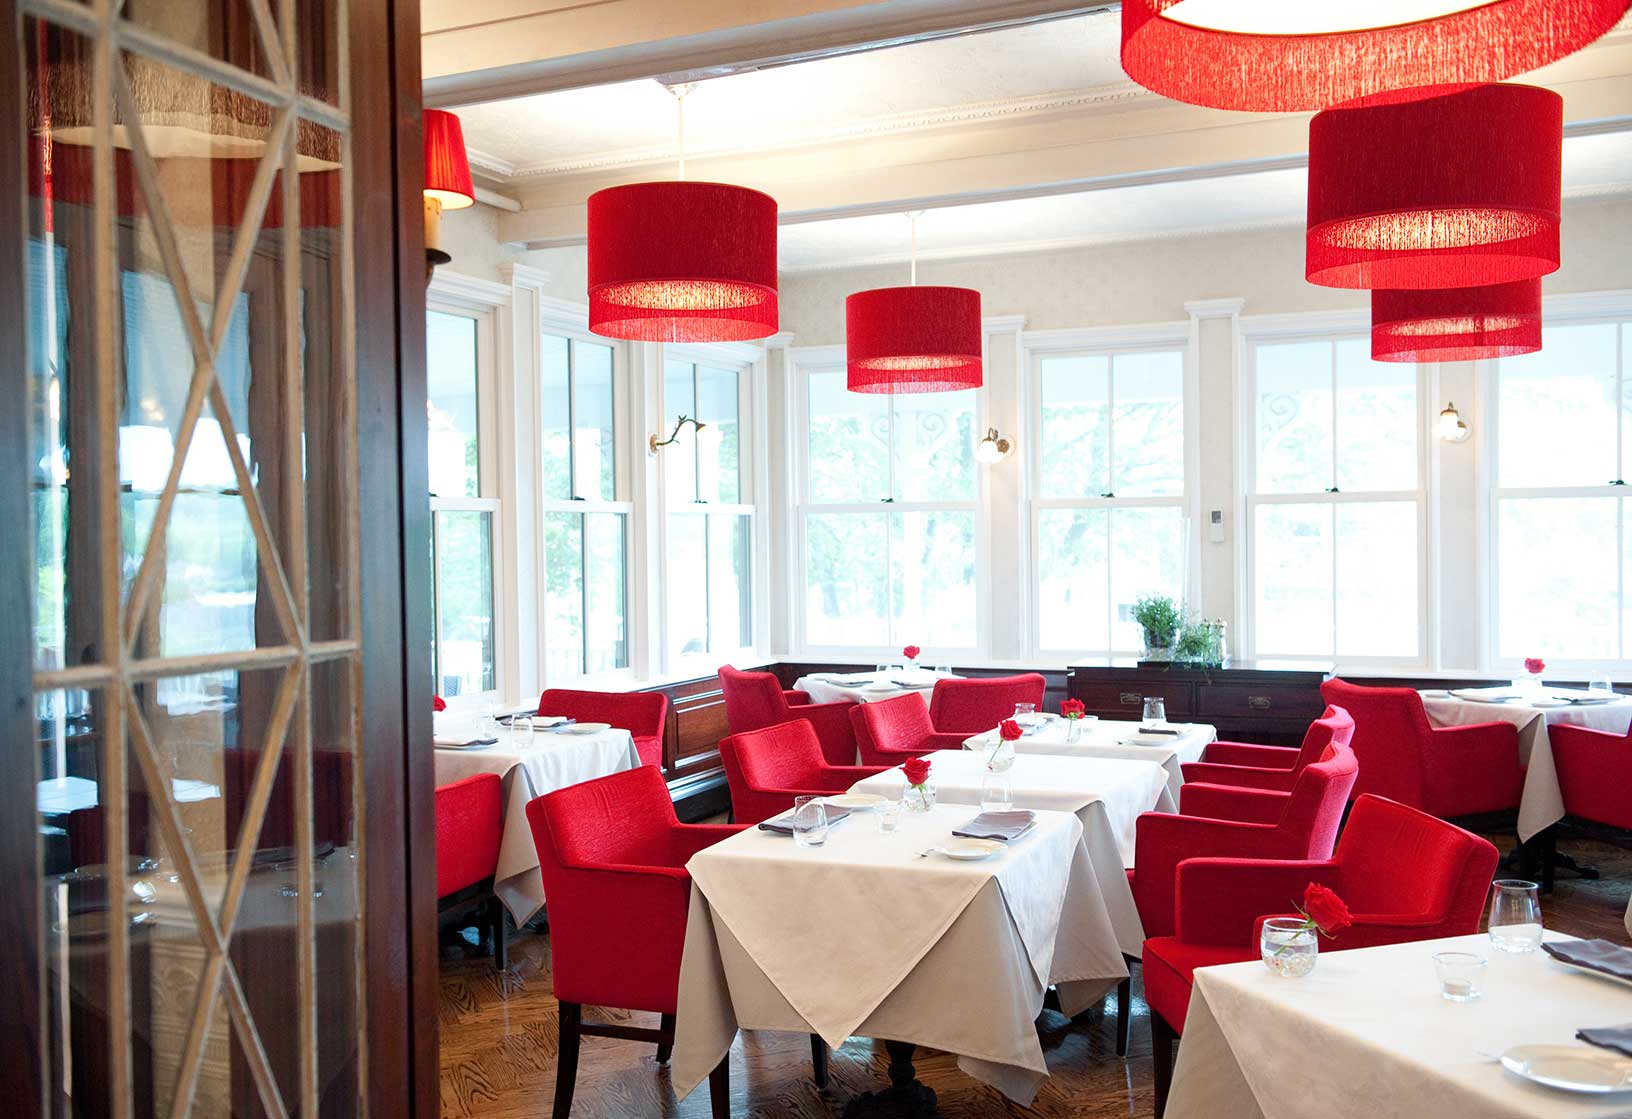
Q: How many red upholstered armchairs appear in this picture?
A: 12